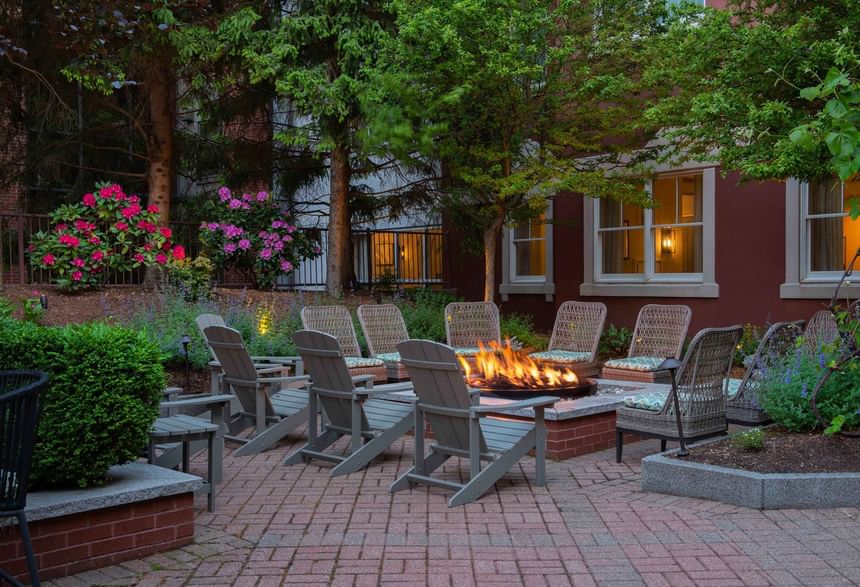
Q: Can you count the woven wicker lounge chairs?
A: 8